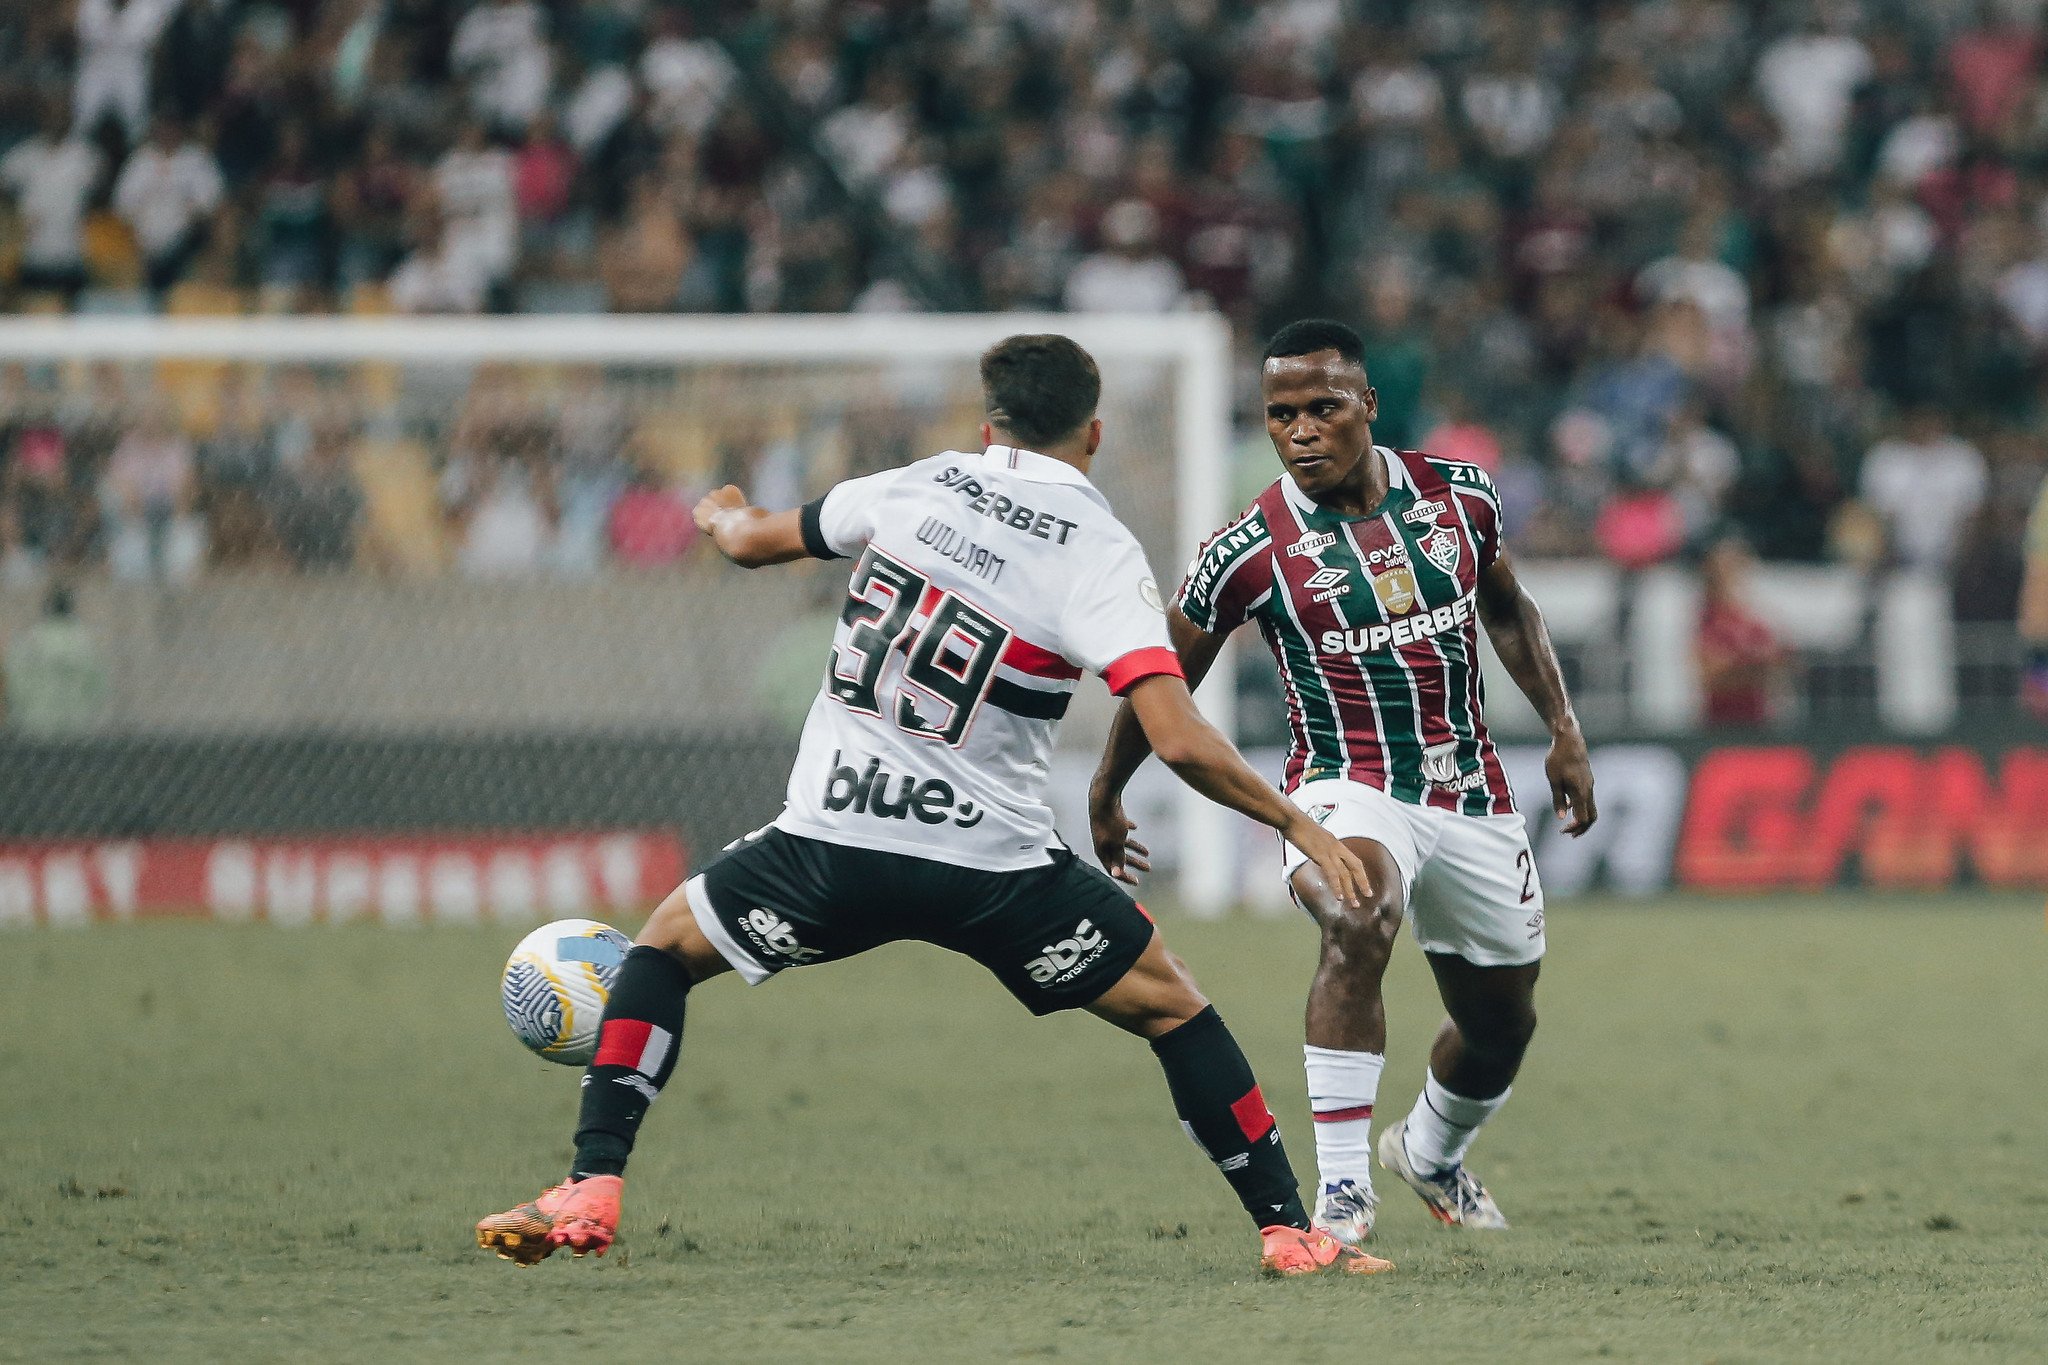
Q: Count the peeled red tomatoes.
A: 0